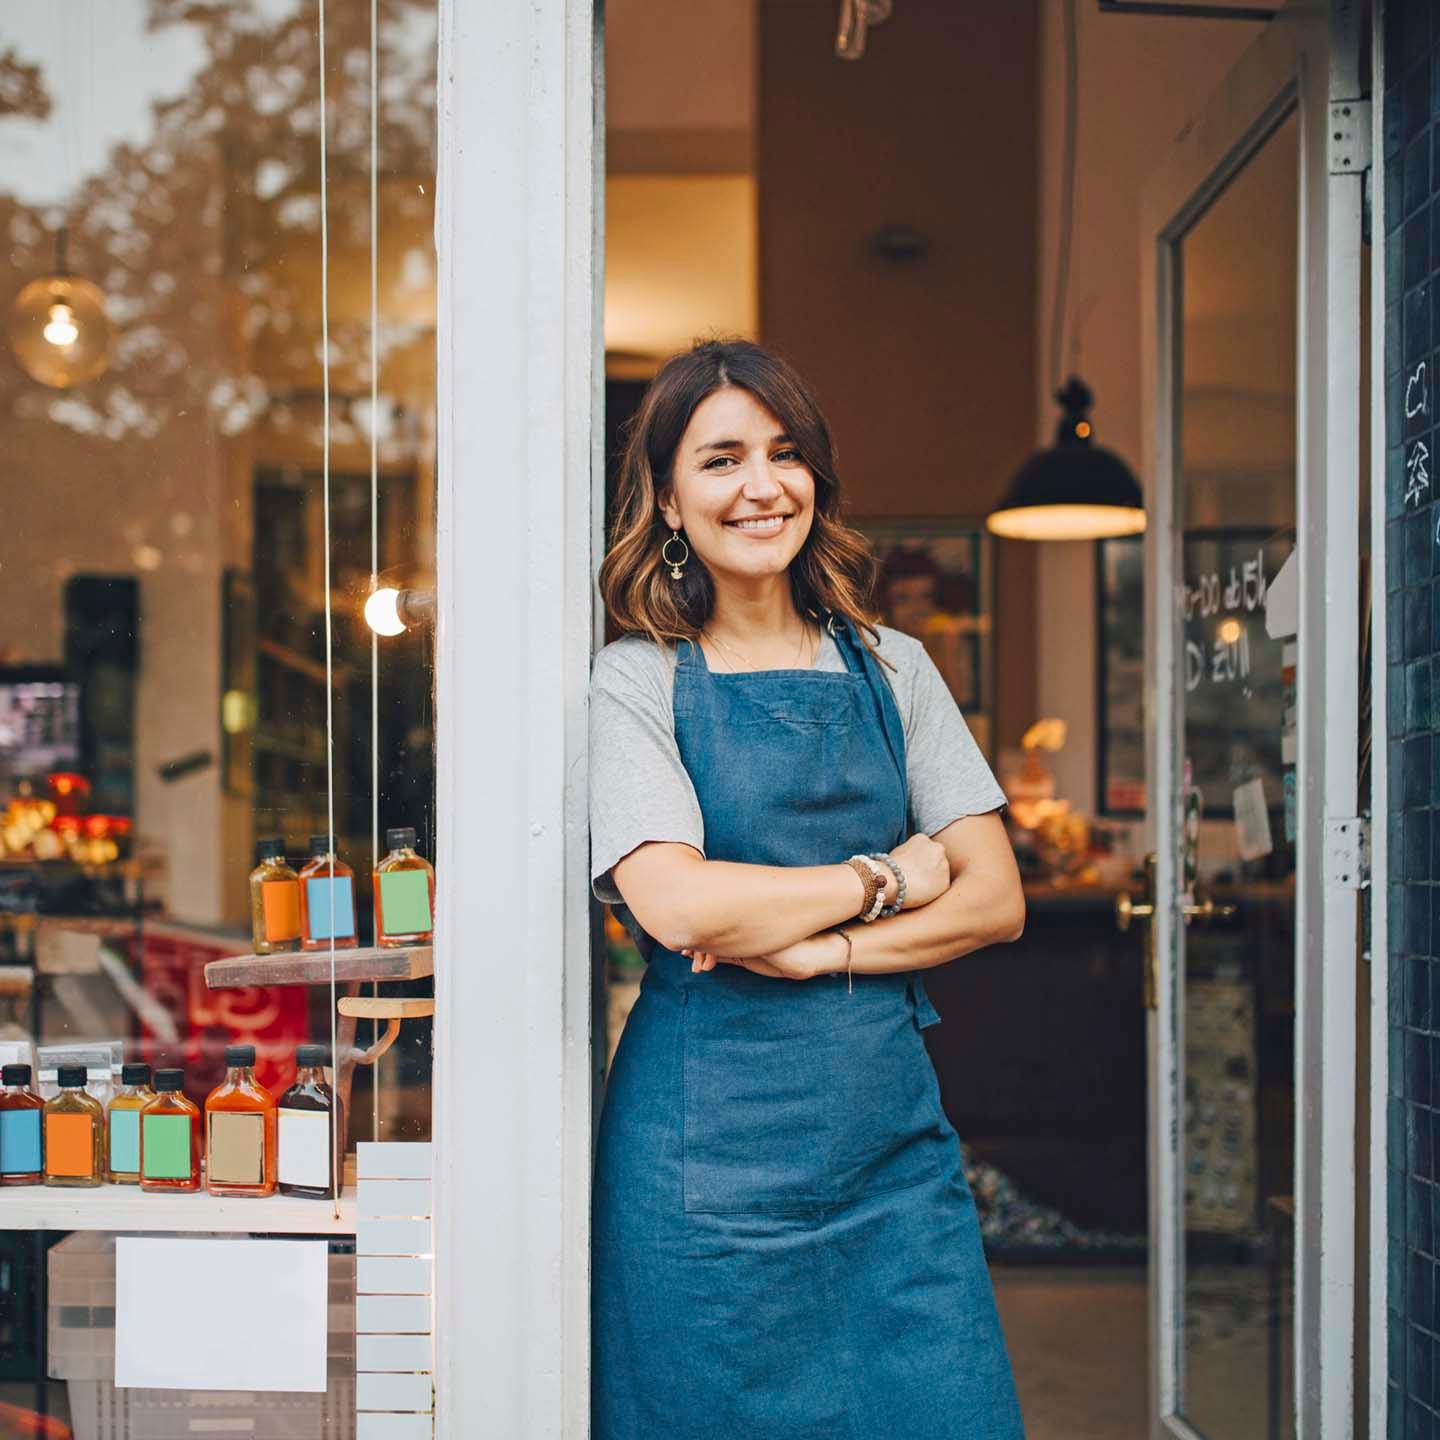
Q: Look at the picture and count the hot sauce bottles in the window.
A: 9